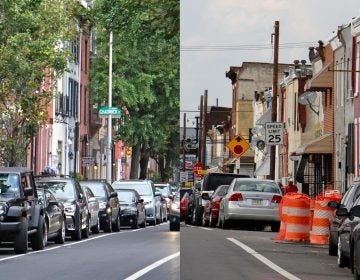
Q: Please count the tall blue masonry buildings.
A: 0